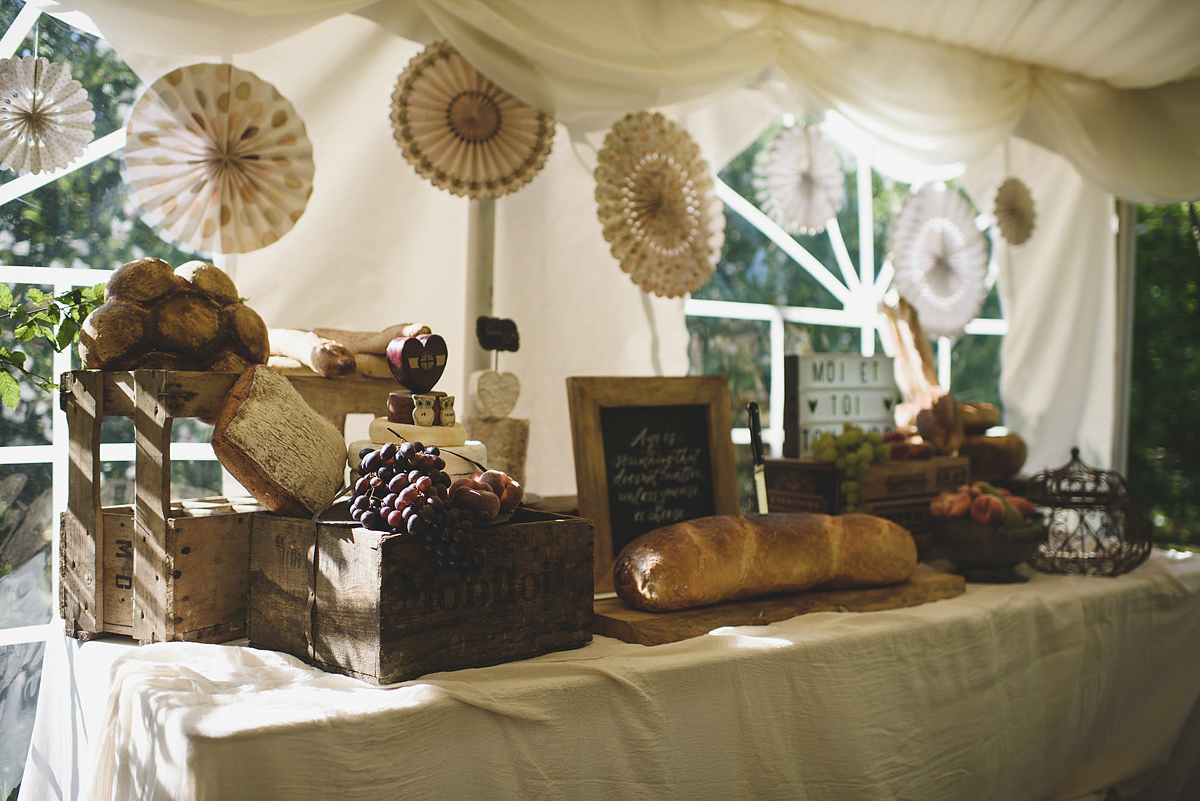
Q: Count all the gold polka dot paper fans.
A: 1